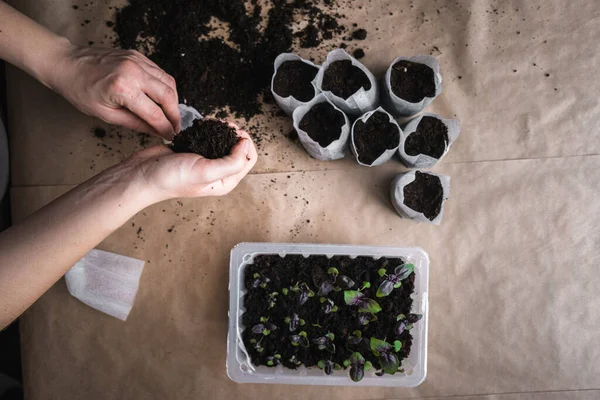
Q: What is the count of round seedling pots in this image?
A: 7